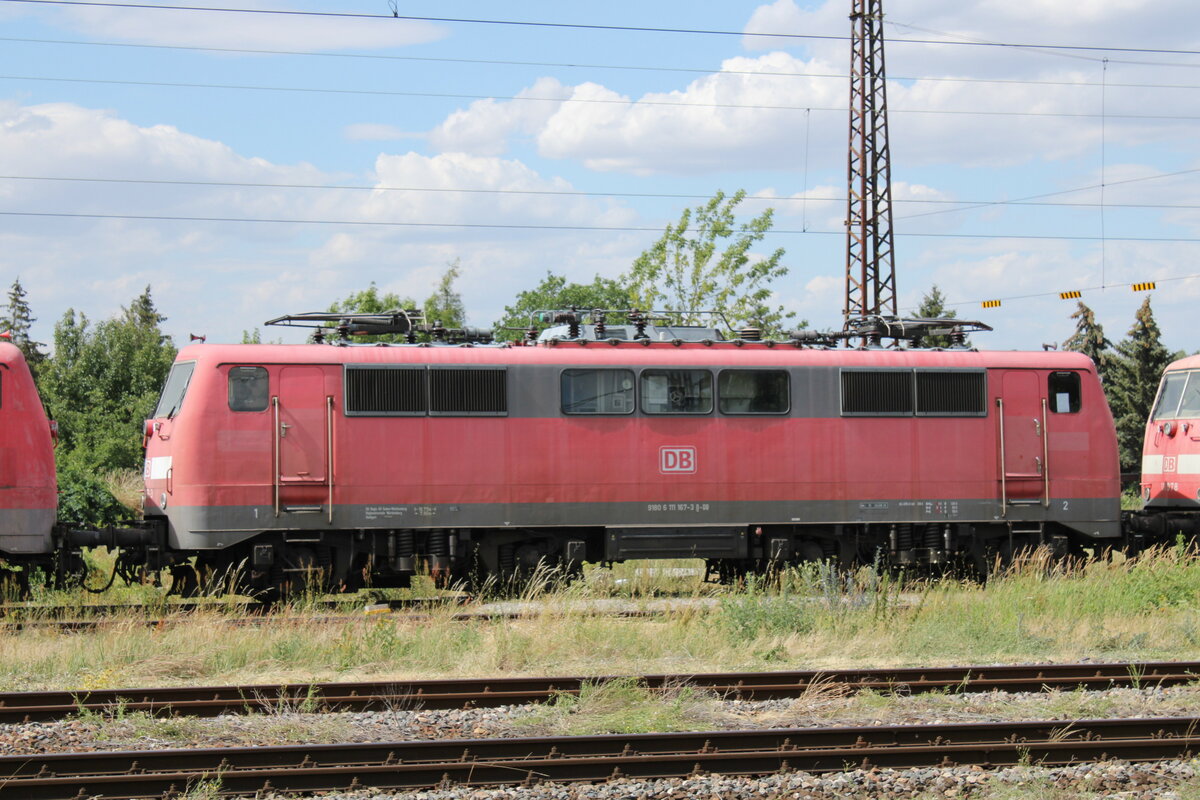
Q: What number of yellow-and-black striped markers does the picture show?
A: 3